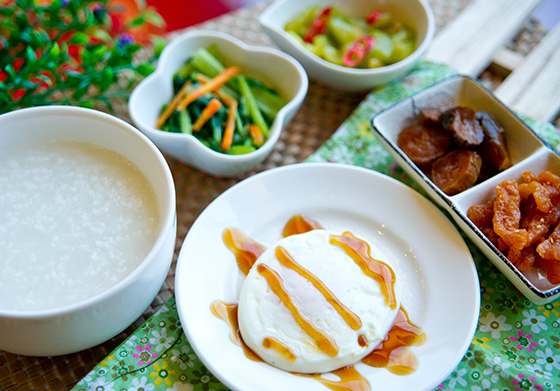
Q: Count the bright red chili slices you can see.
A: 3